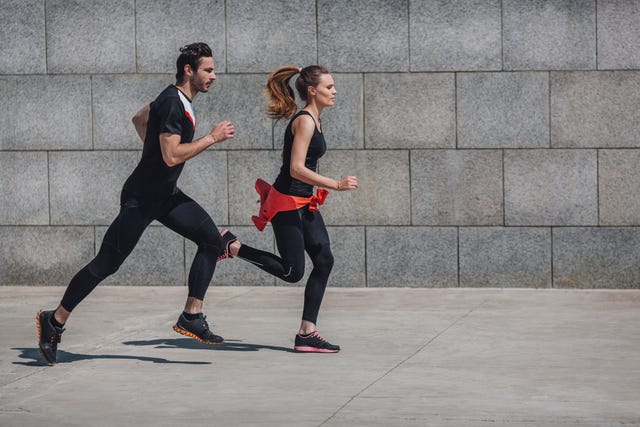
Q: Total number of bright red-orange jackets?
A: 1